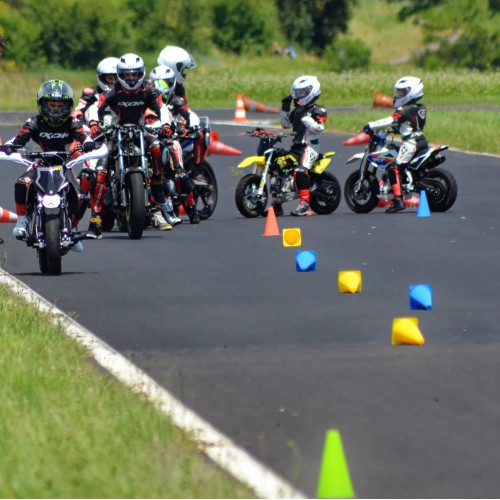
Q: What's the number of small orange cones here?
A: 1